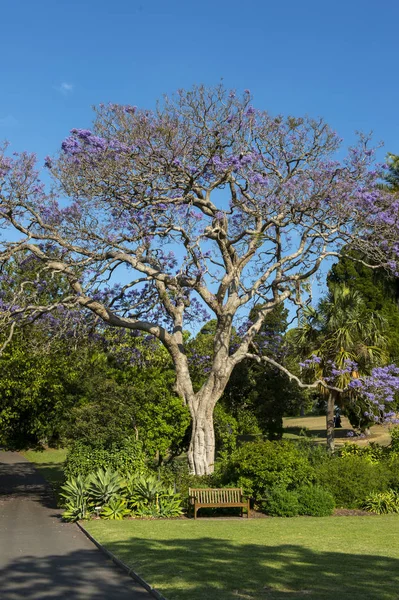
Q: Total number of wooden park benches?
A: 1